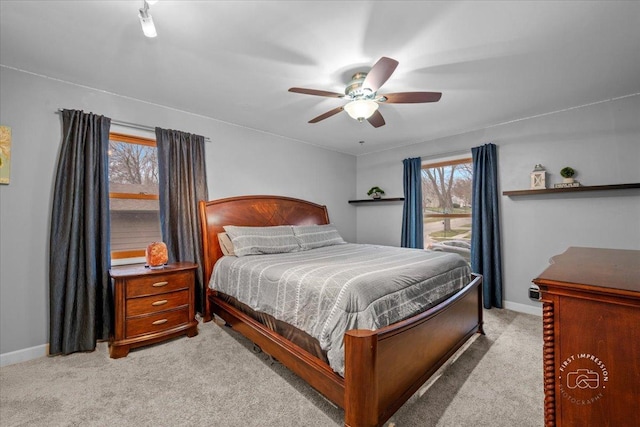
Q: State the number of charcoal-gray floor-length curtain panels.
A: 2